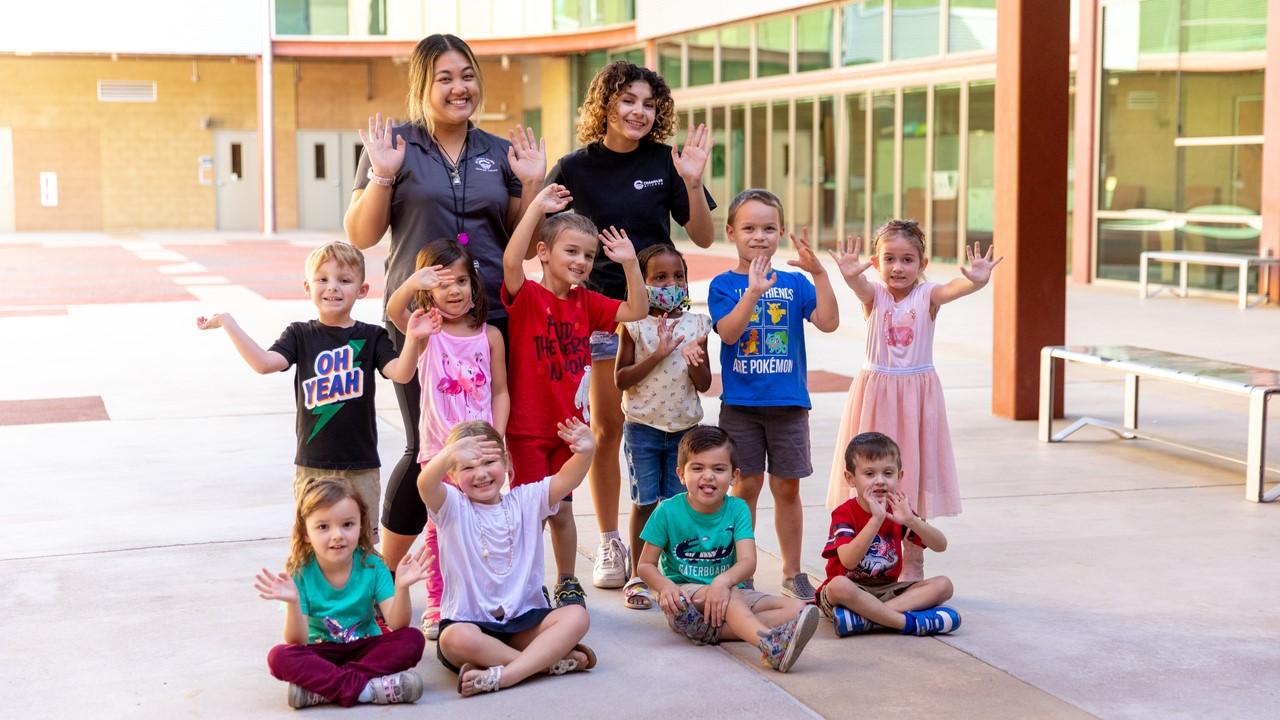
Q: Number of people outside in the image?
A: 12